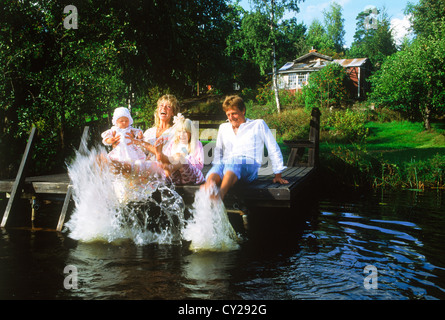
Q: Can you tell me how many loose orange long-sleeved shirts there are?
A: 0